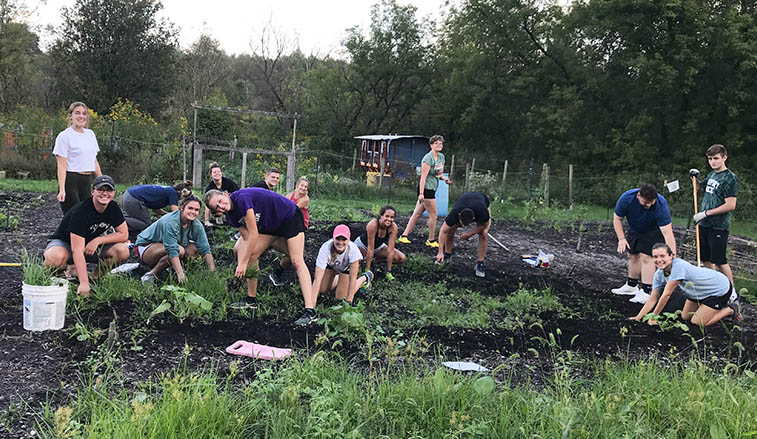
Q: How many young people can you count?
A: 15